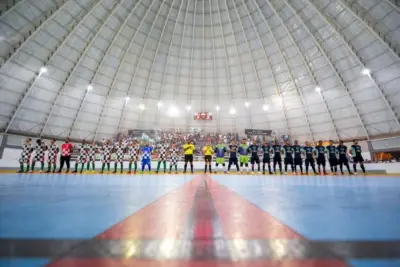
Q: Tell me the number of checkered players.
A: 10